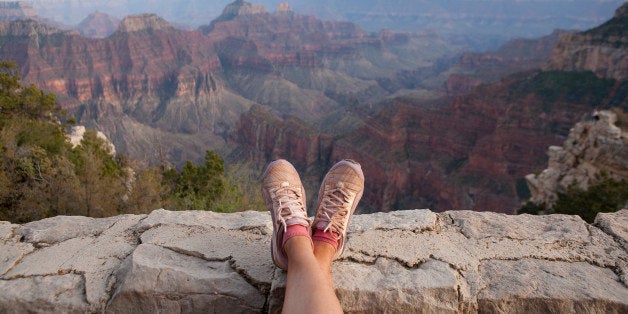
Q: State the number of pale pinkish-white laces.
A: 2